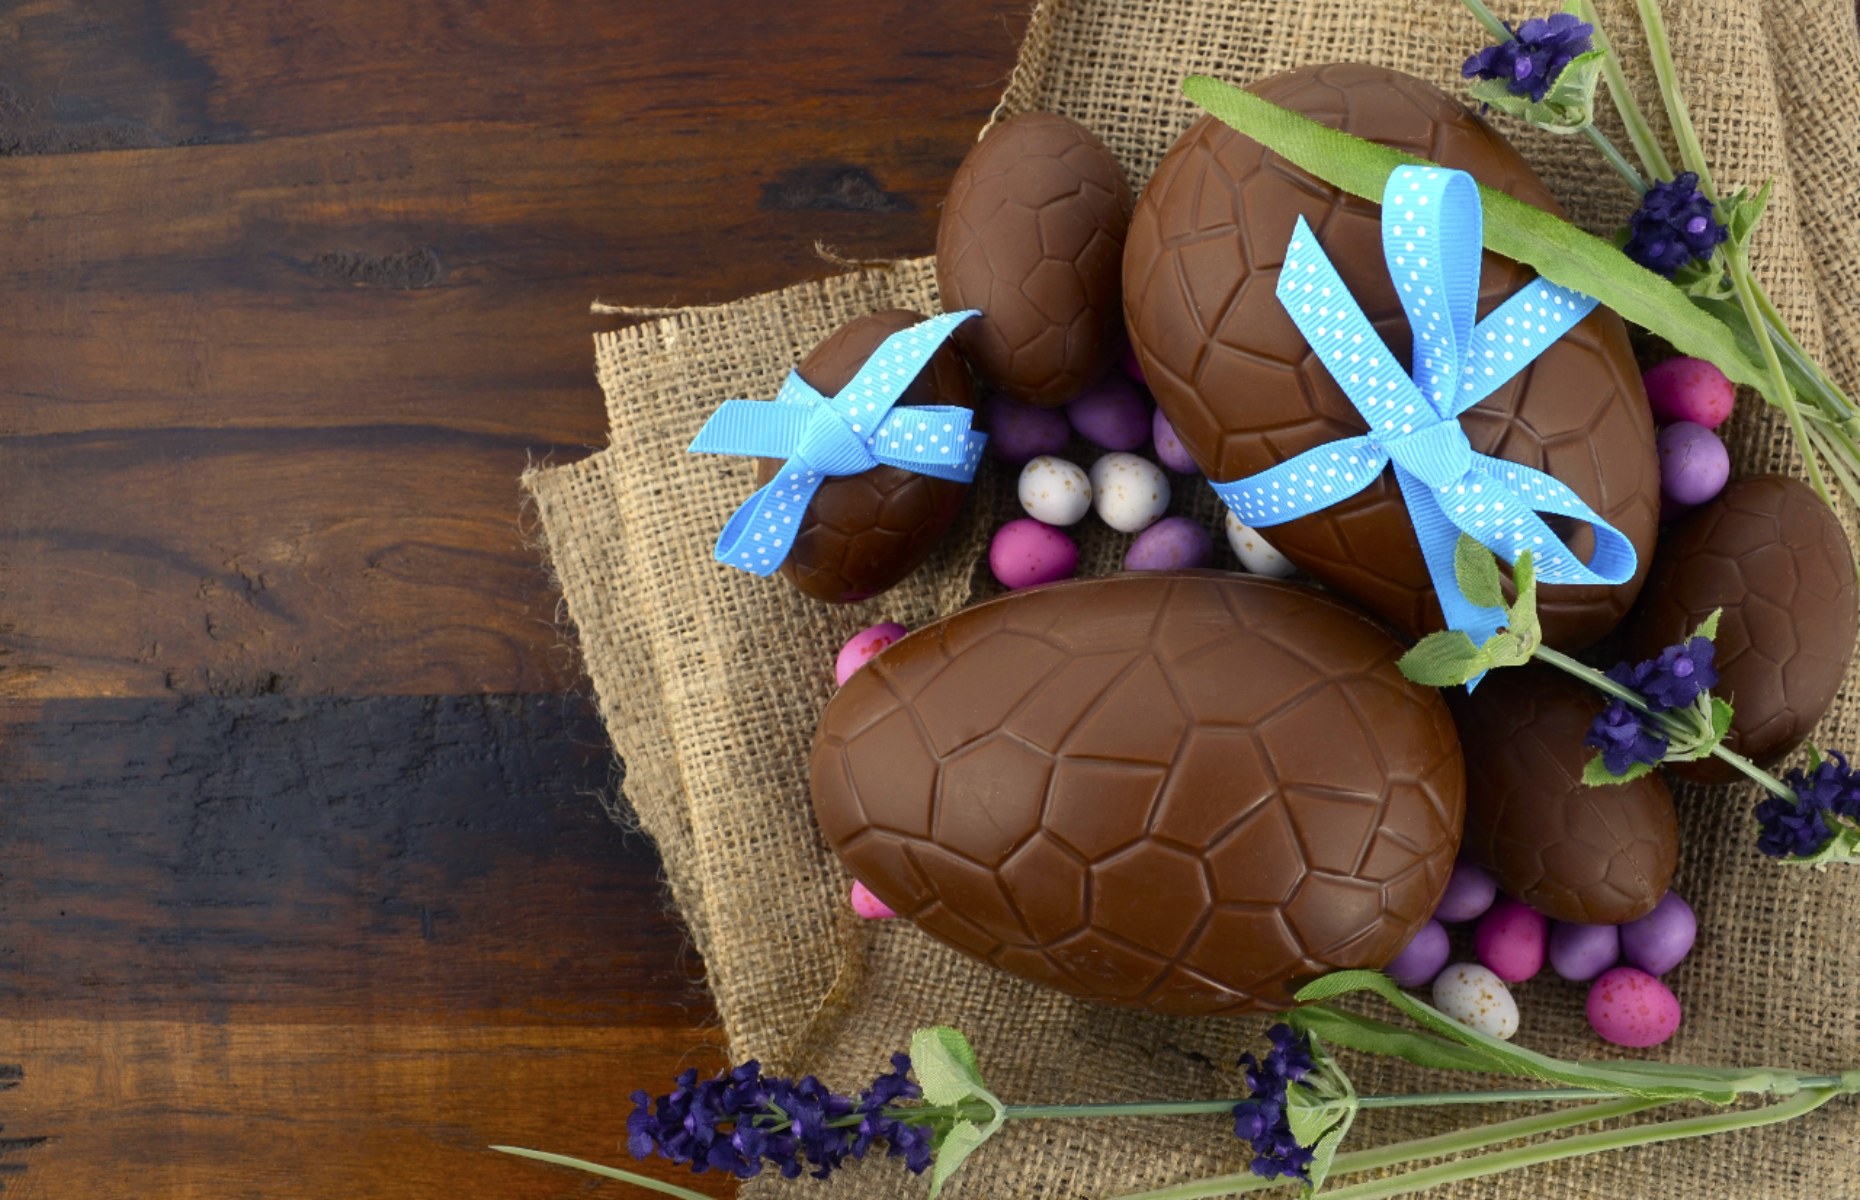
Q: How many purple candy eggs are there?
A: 9